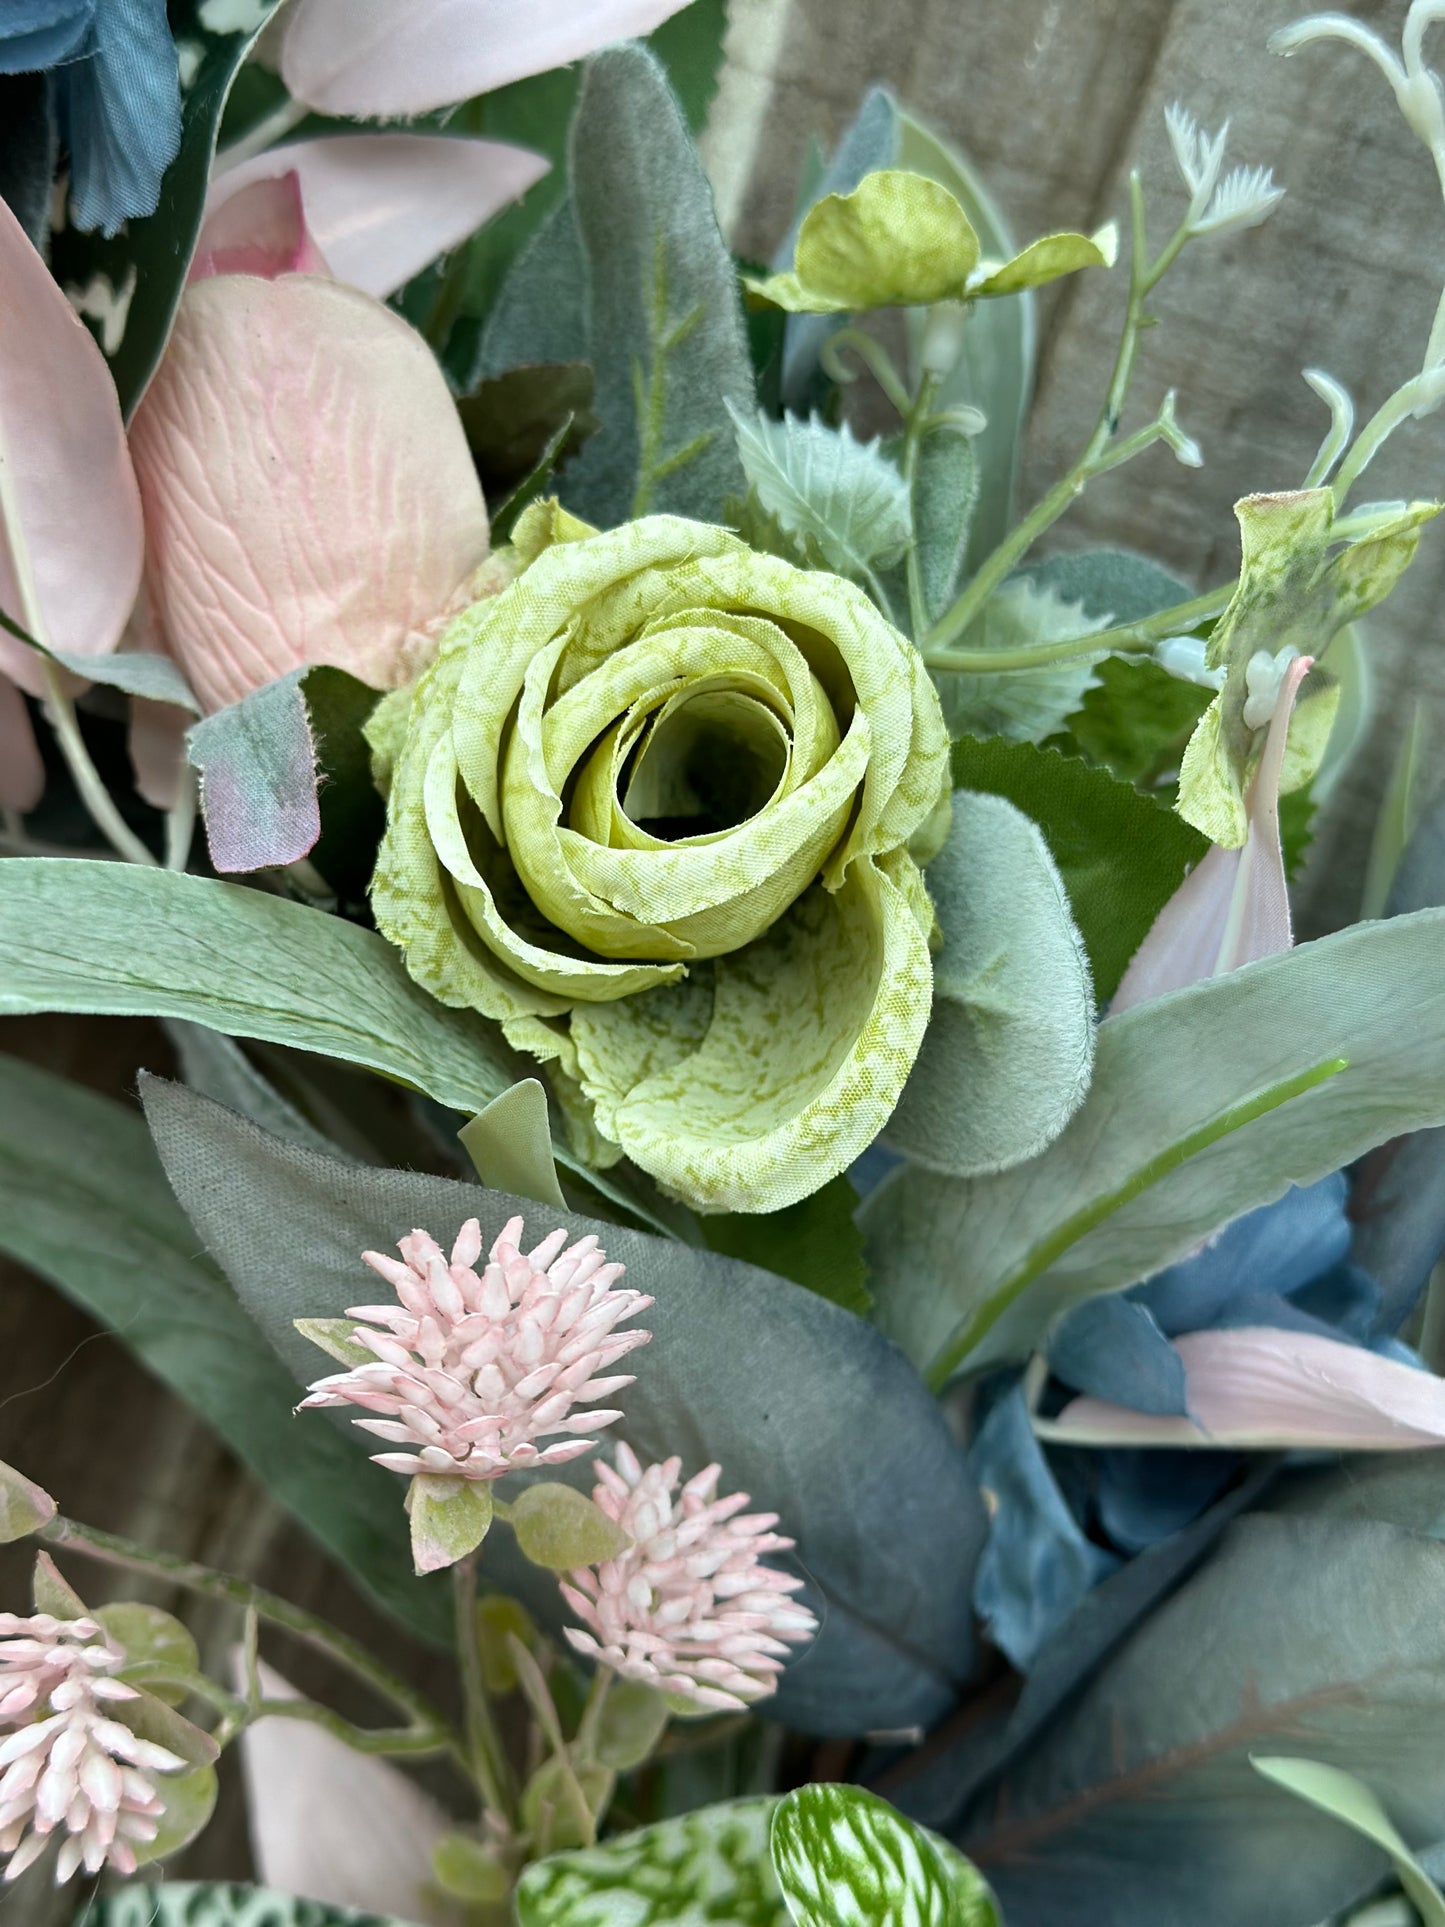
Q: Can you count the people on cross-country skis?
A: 0